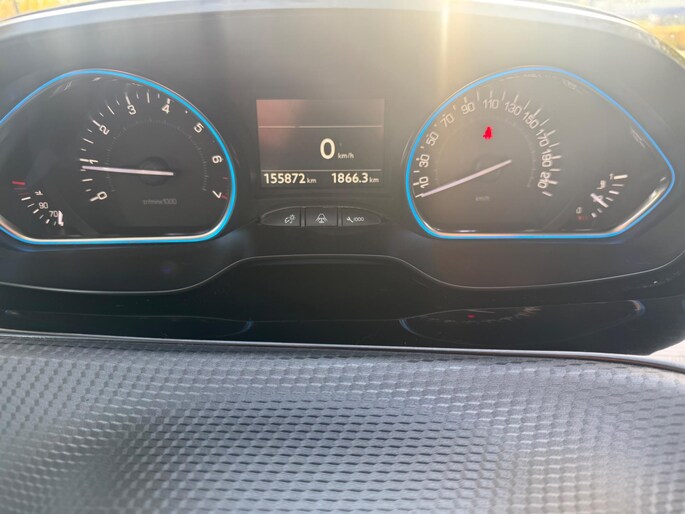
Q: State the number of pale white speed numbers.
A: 11